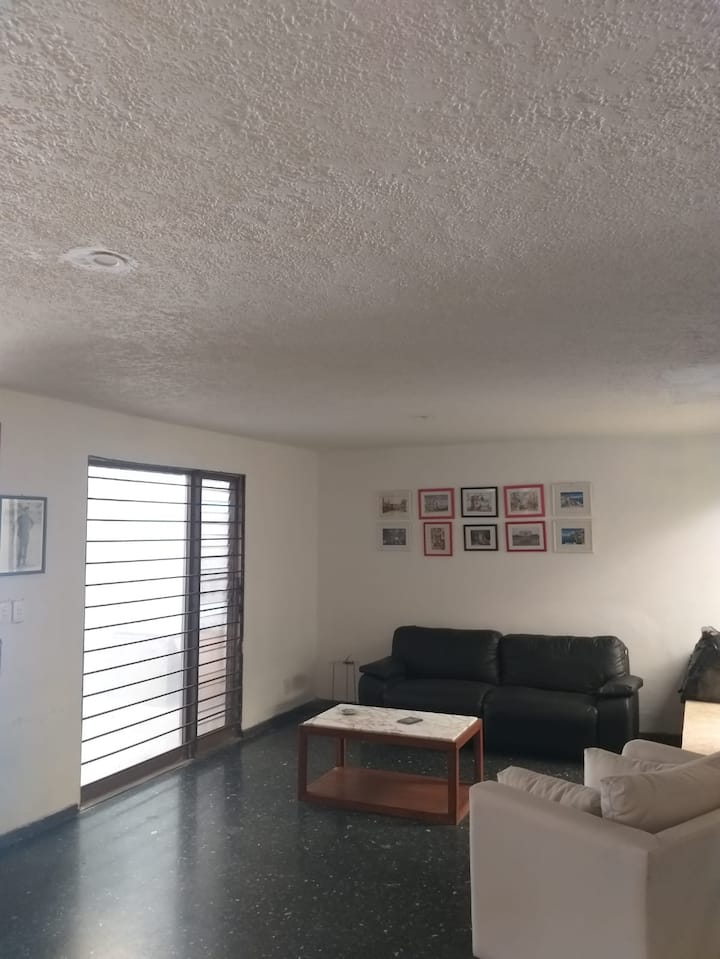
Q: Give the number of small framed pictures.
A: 10